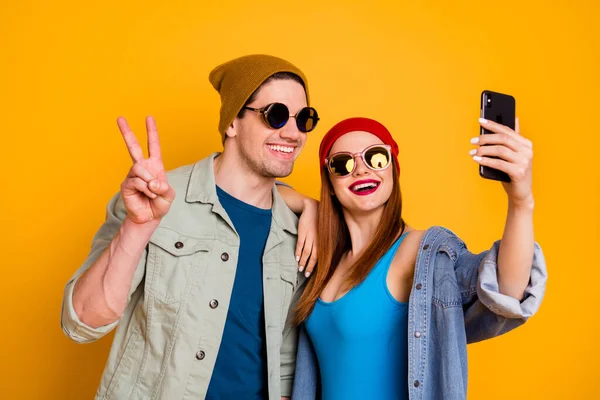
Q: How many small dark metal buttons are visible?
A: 8